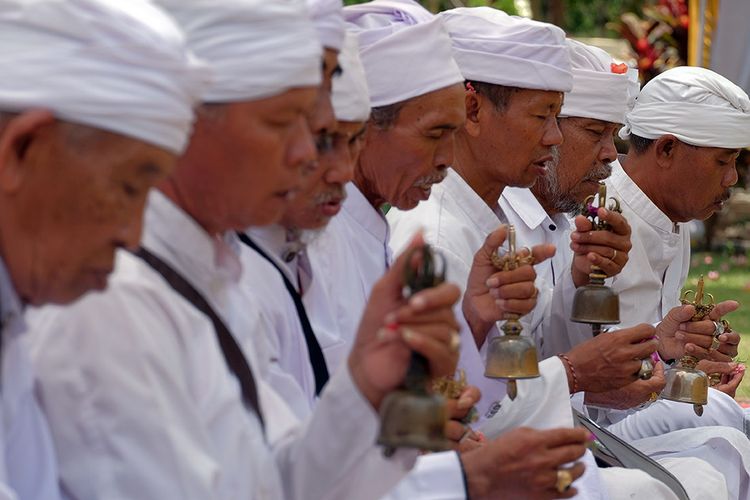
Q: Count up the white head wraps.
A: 8